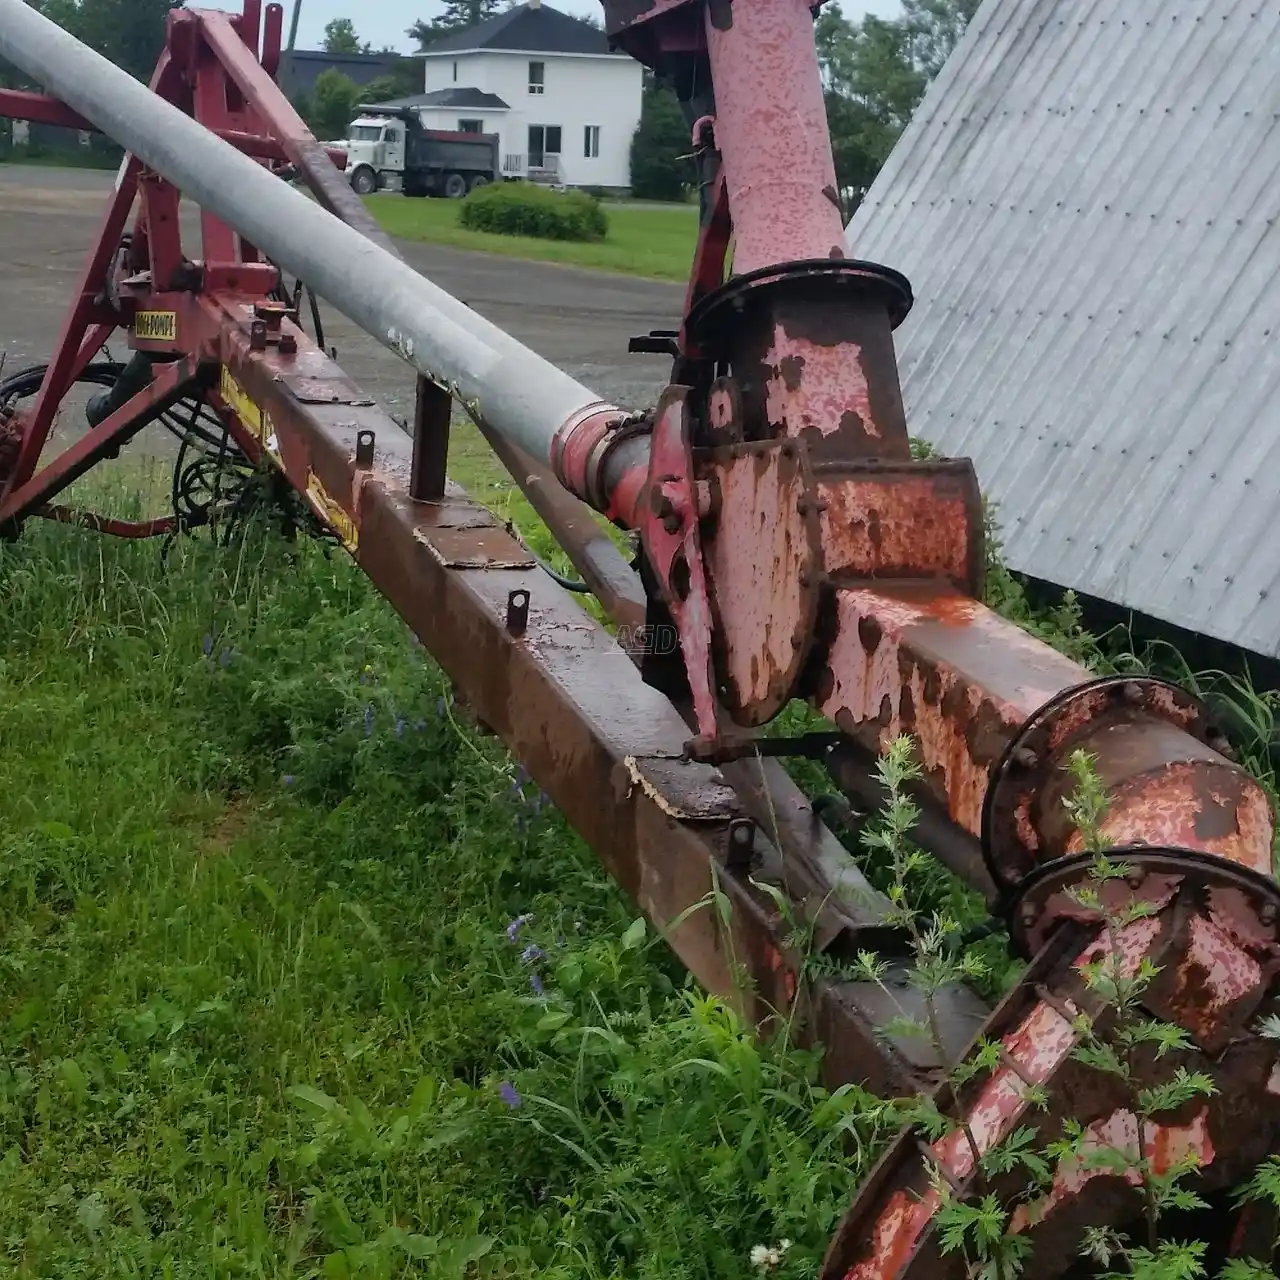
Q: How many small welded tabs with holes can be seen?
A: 4